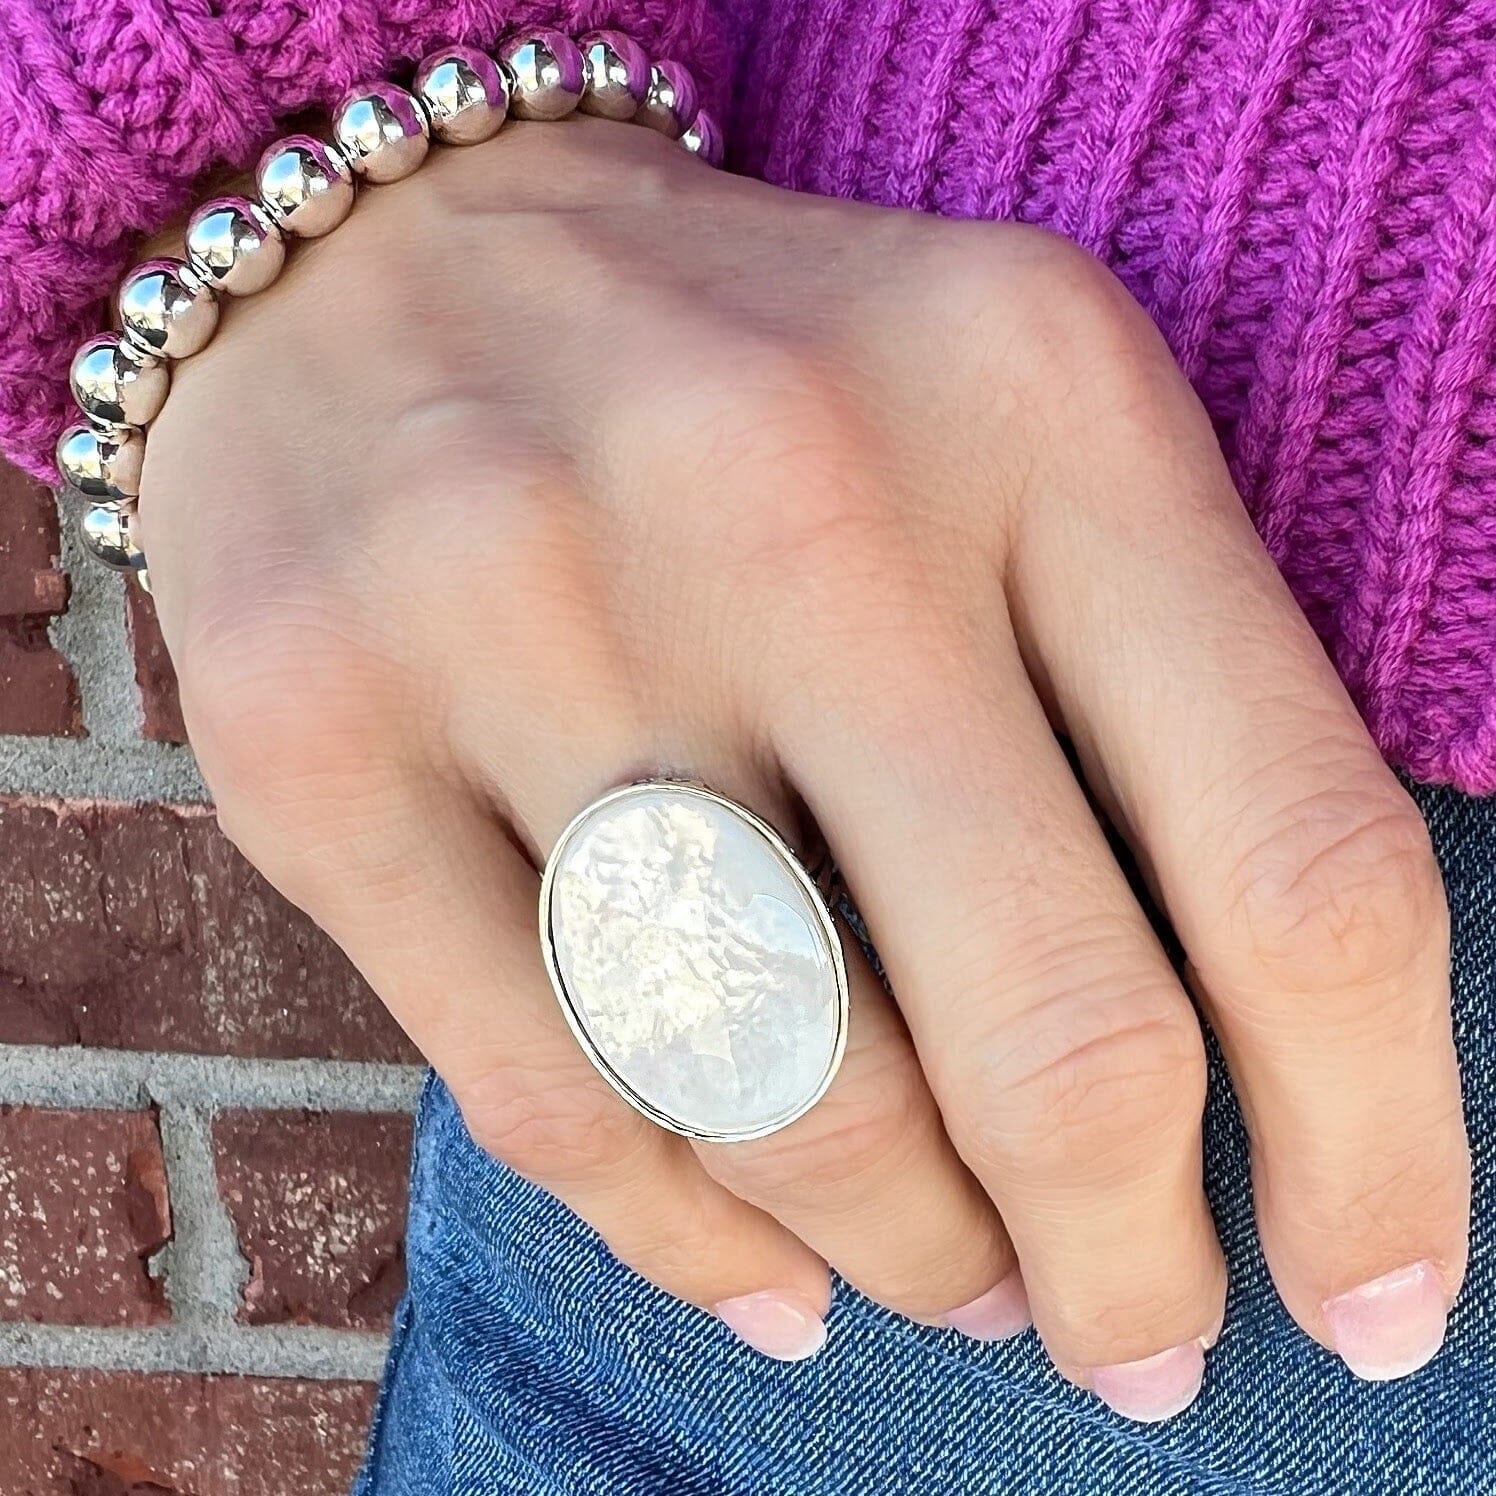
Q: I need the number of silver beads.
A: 12